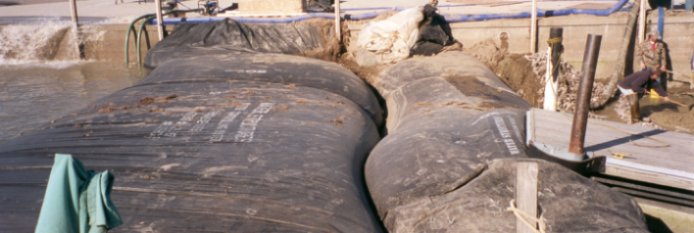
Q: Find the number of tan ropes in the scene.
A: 1